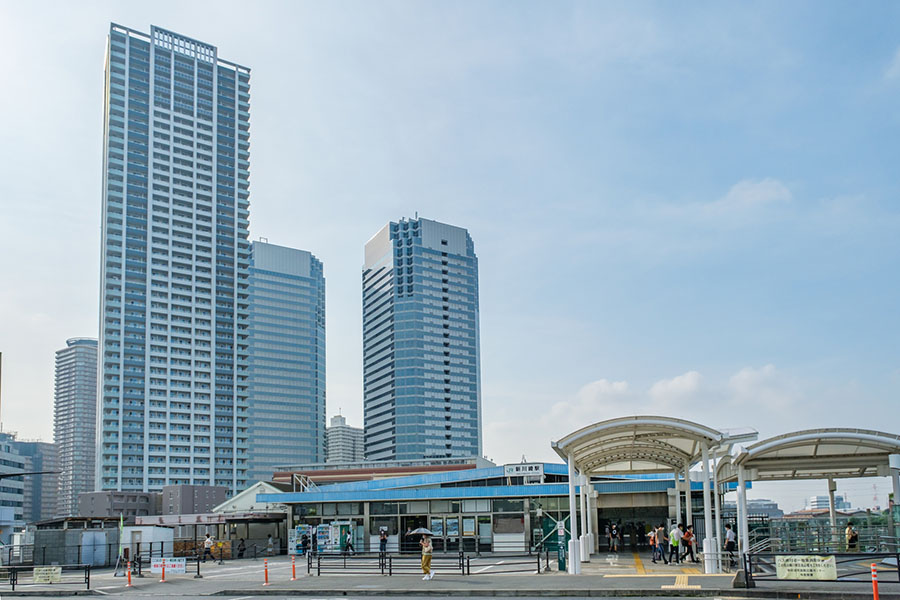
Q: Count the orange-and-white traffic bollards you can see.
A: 5